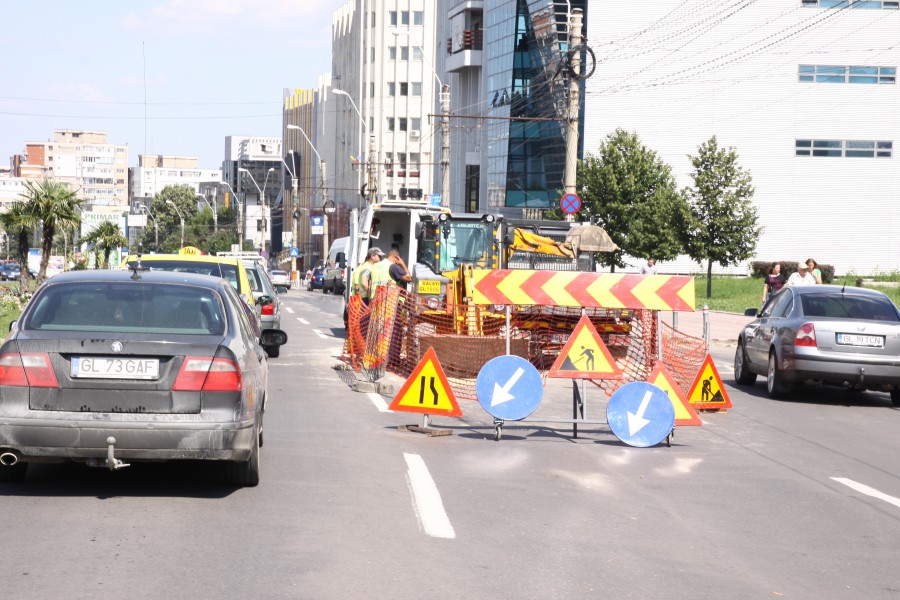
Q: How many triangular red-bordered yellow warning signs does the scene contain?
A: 4